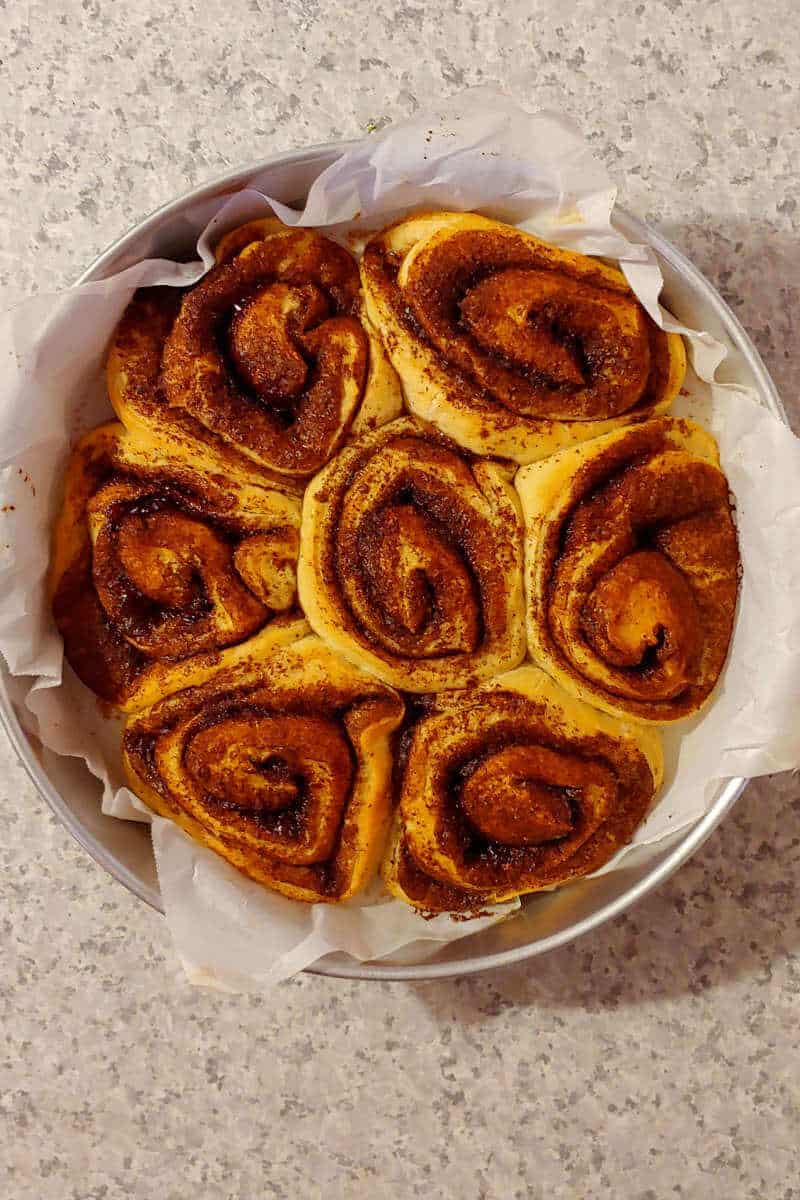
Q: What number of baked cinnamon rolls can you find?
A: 7